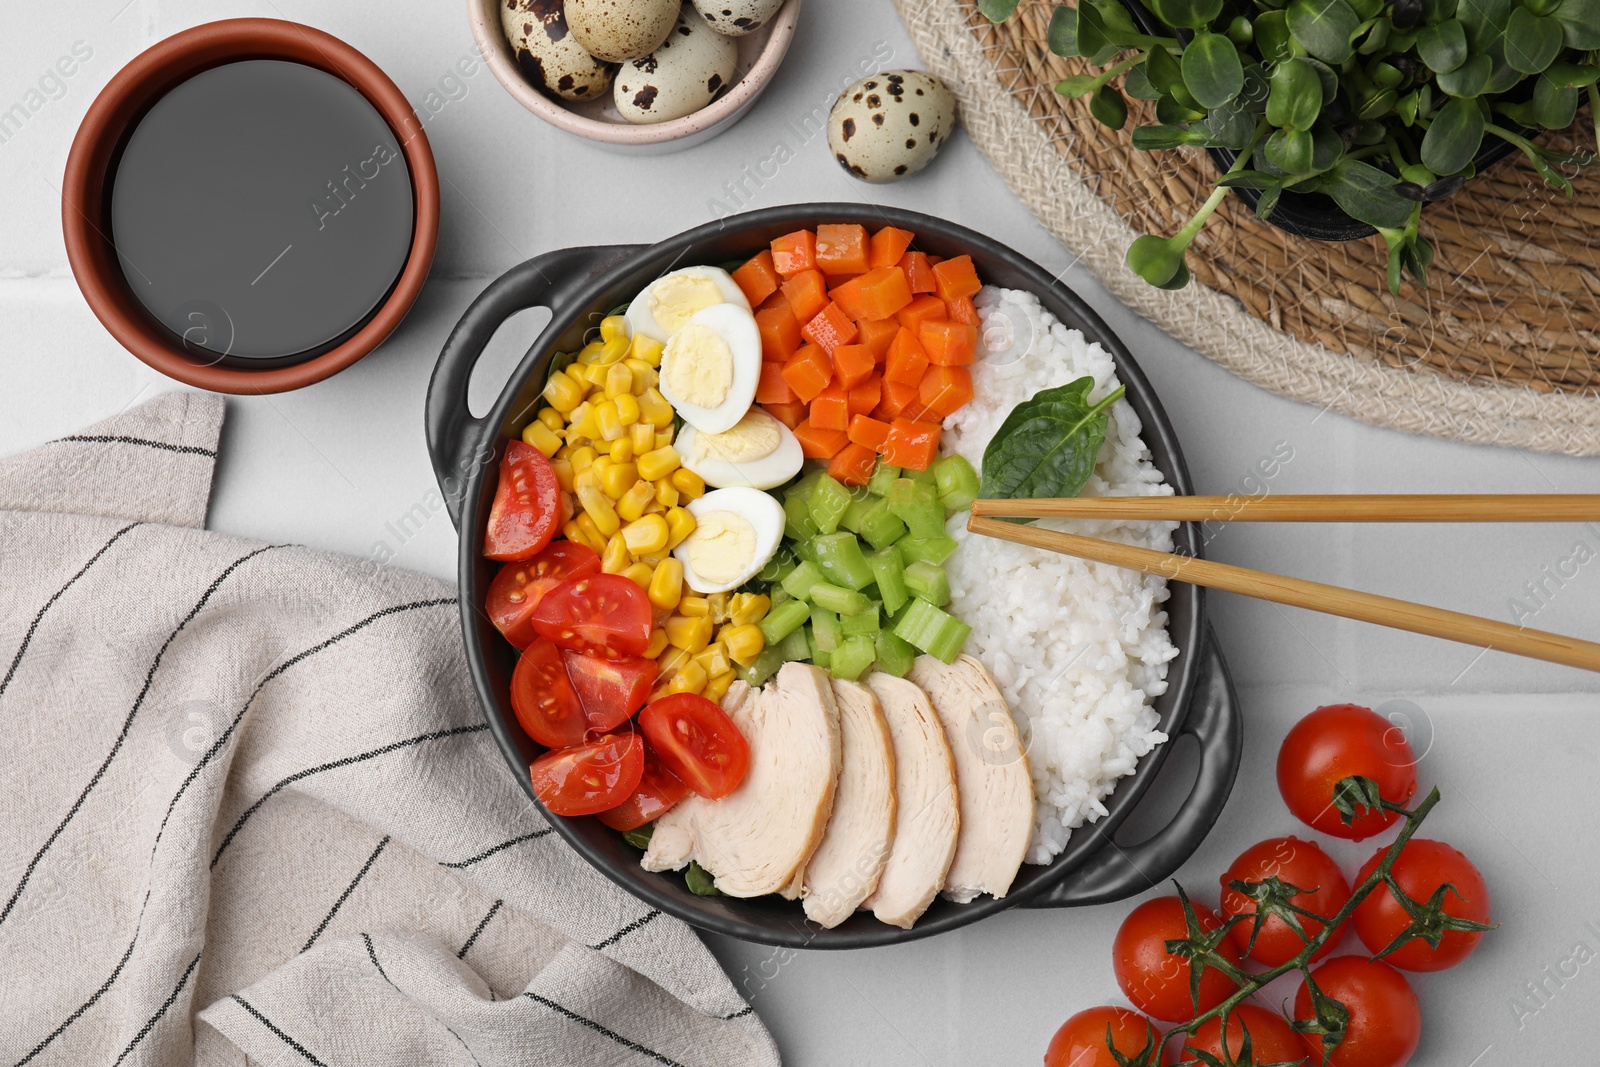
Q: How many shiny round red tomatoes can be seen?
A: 7